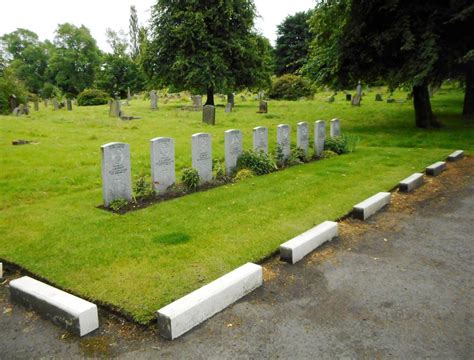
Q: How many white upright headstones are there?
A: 9